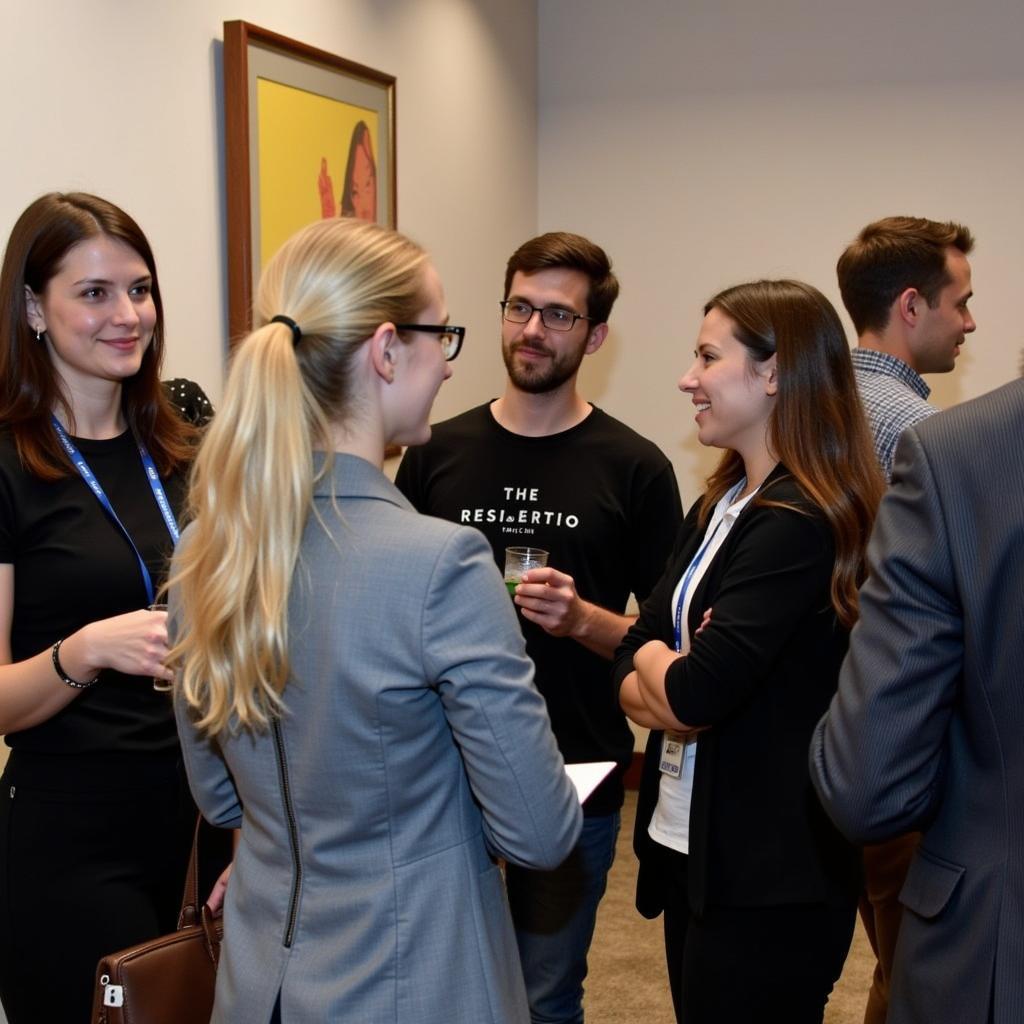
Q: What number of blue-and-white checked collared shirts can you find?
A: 1